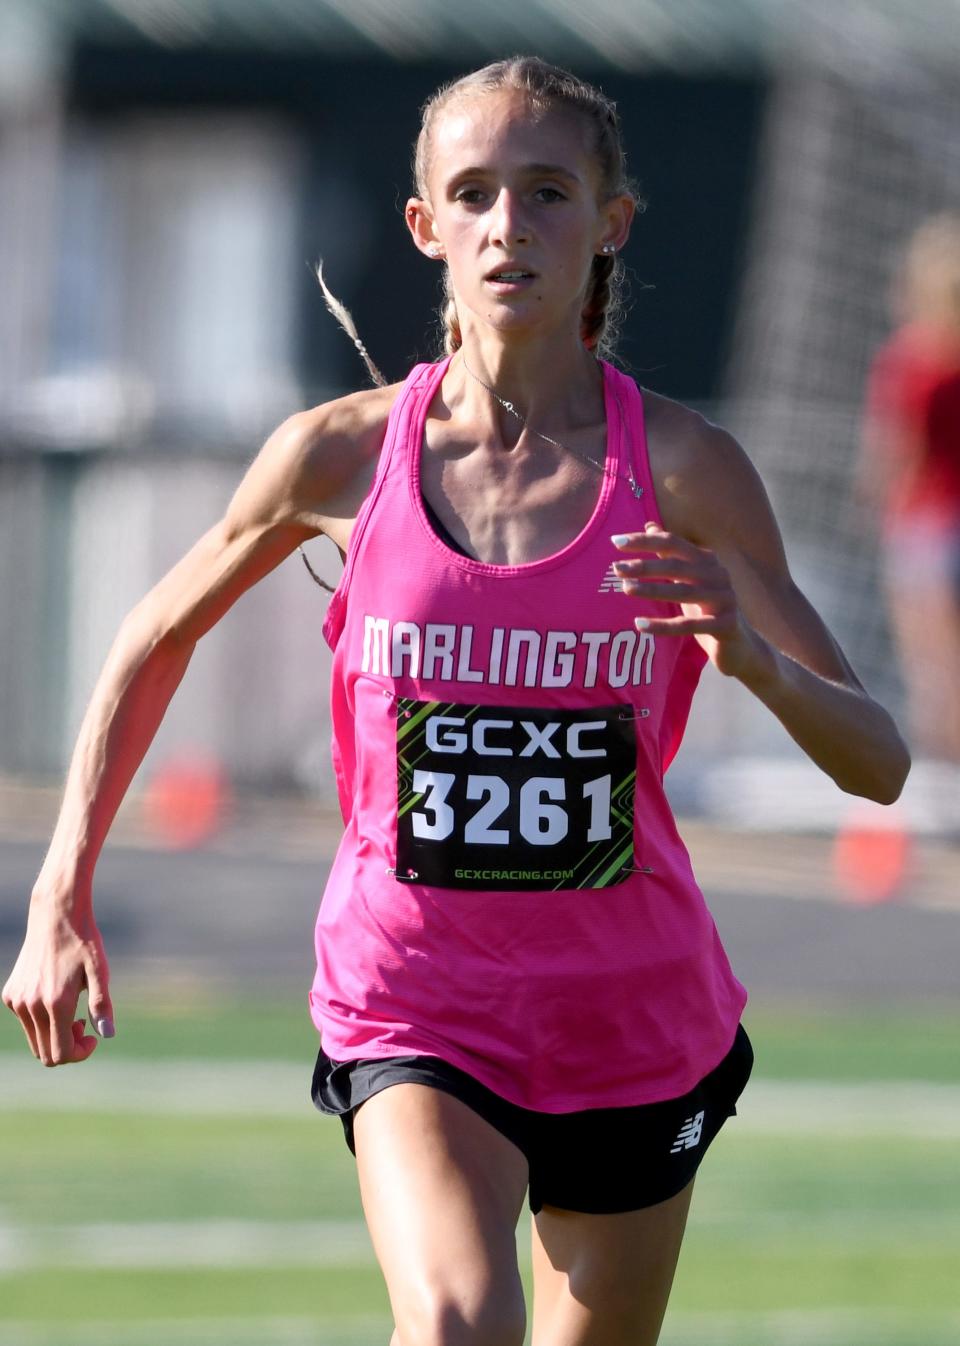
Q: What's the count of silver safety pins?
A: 4